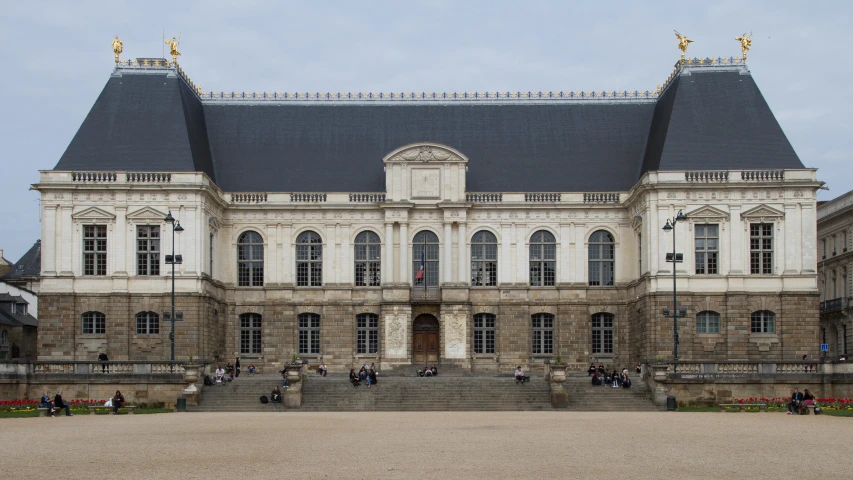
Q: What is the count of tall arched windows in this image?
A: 7